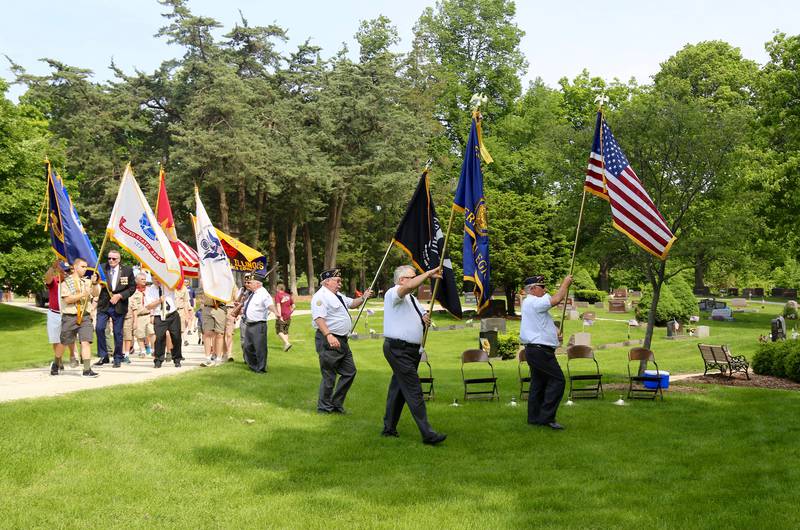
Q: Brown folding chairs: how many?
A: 5